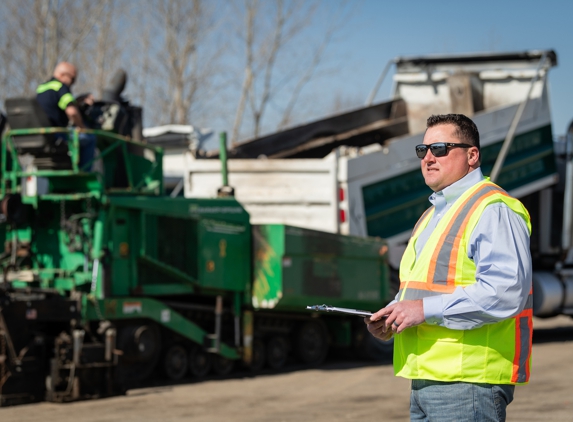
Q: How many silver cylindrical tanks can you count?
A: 1